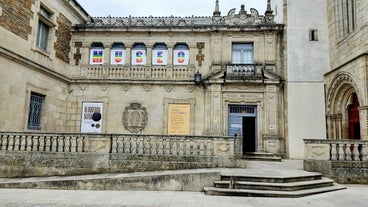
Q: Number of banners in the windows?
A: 5